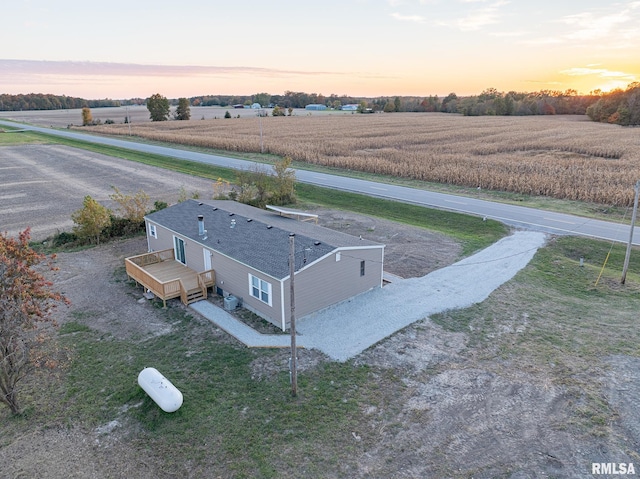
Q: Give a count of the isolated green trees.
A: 2